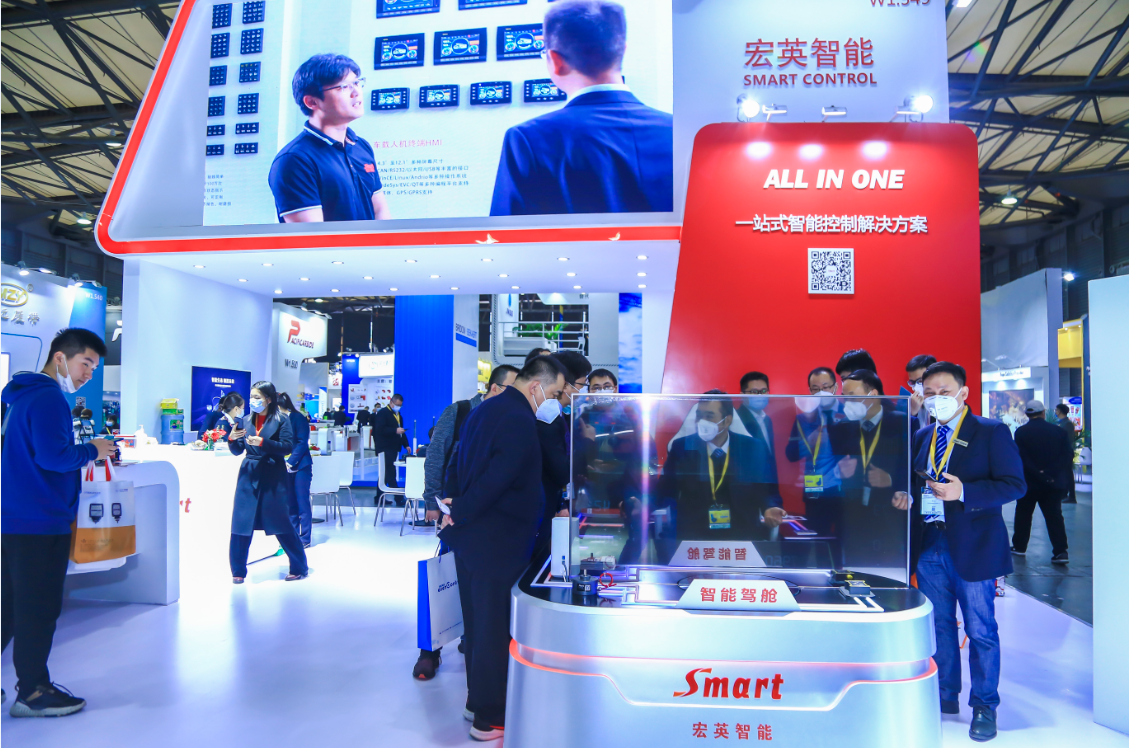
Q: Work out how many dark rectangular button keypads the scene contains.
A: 12